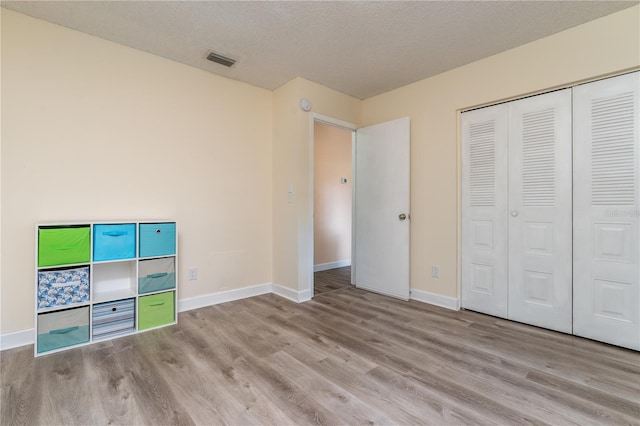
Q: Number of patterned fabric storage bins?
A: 2